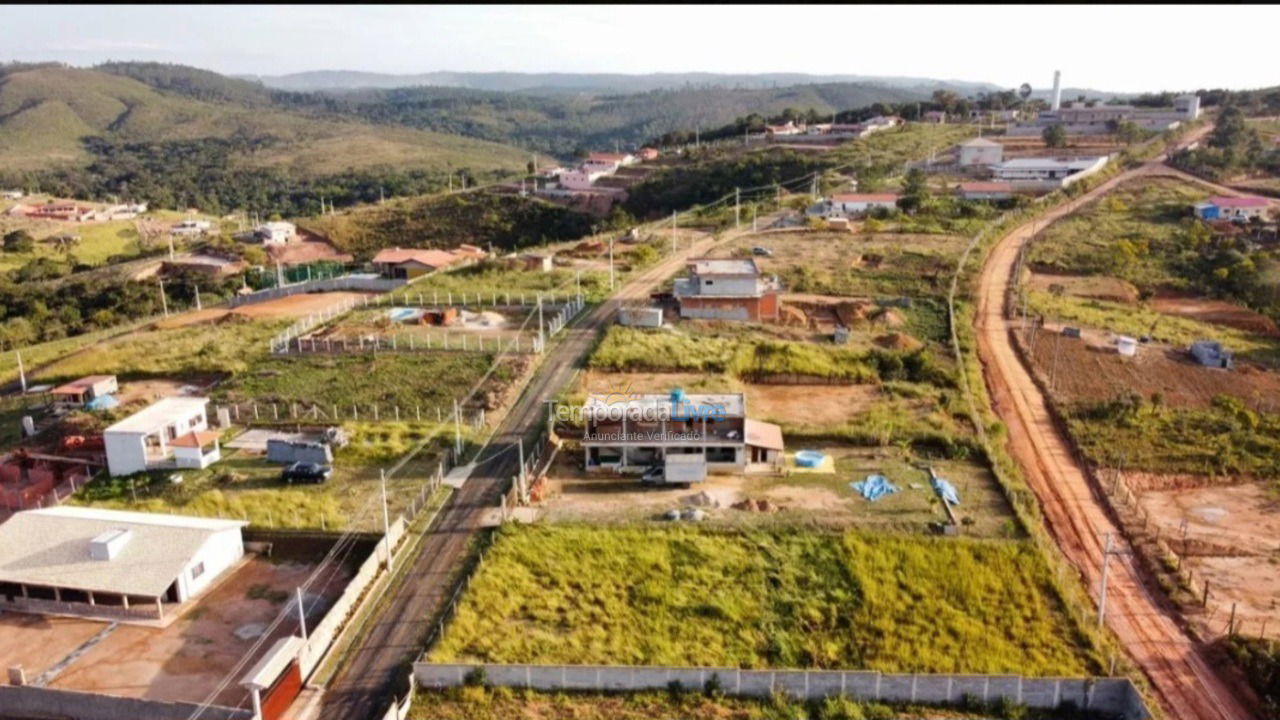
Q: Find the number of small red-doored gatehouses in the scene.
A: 1